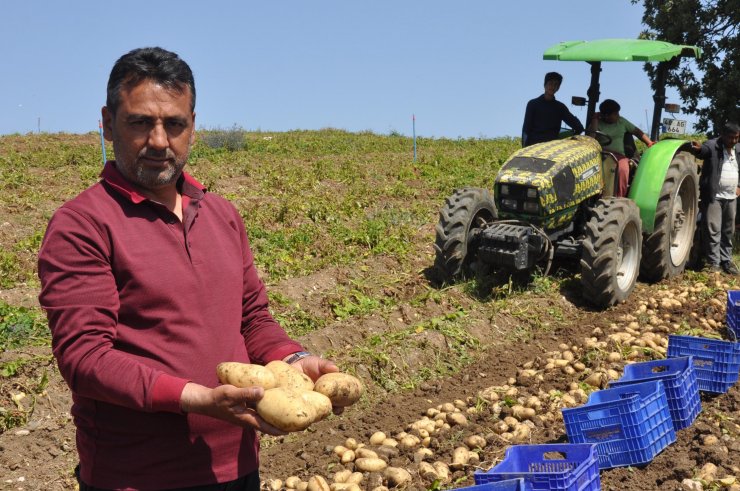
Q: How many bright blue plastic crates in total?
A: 6